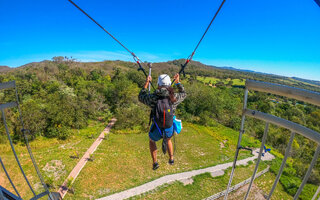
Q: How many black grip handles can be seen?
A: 2